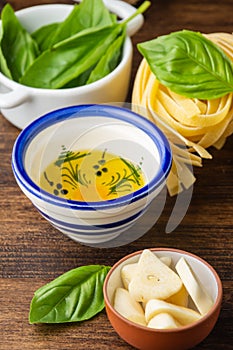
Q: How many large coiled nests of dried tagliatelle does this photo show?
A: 1